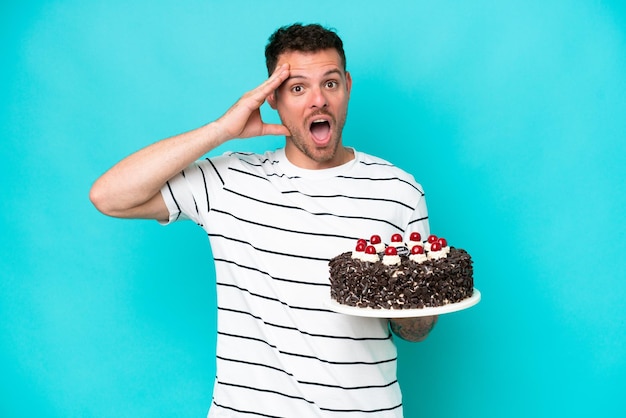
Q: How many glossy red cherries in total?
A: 11